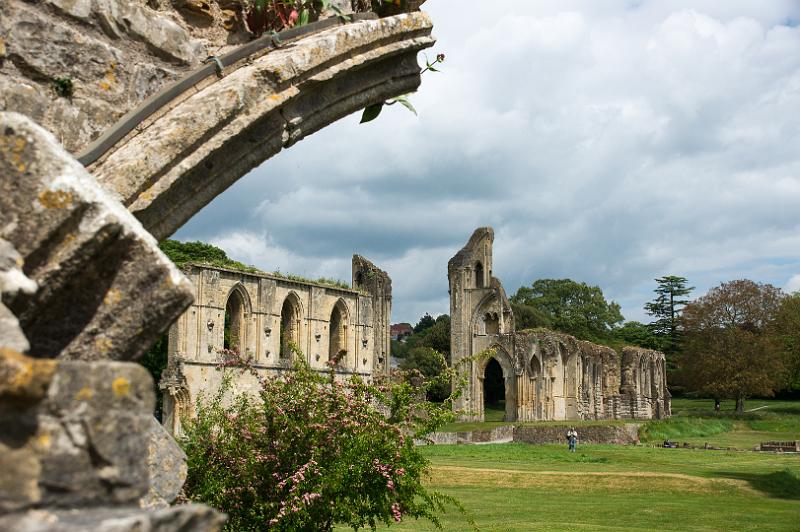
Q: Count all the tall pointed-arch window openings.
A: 3